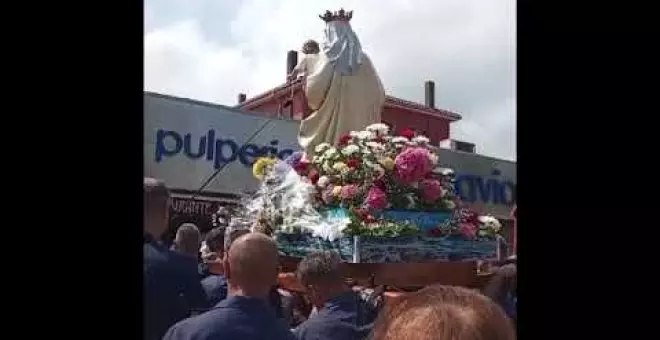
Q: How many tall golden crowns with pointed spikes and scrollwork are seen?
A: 1